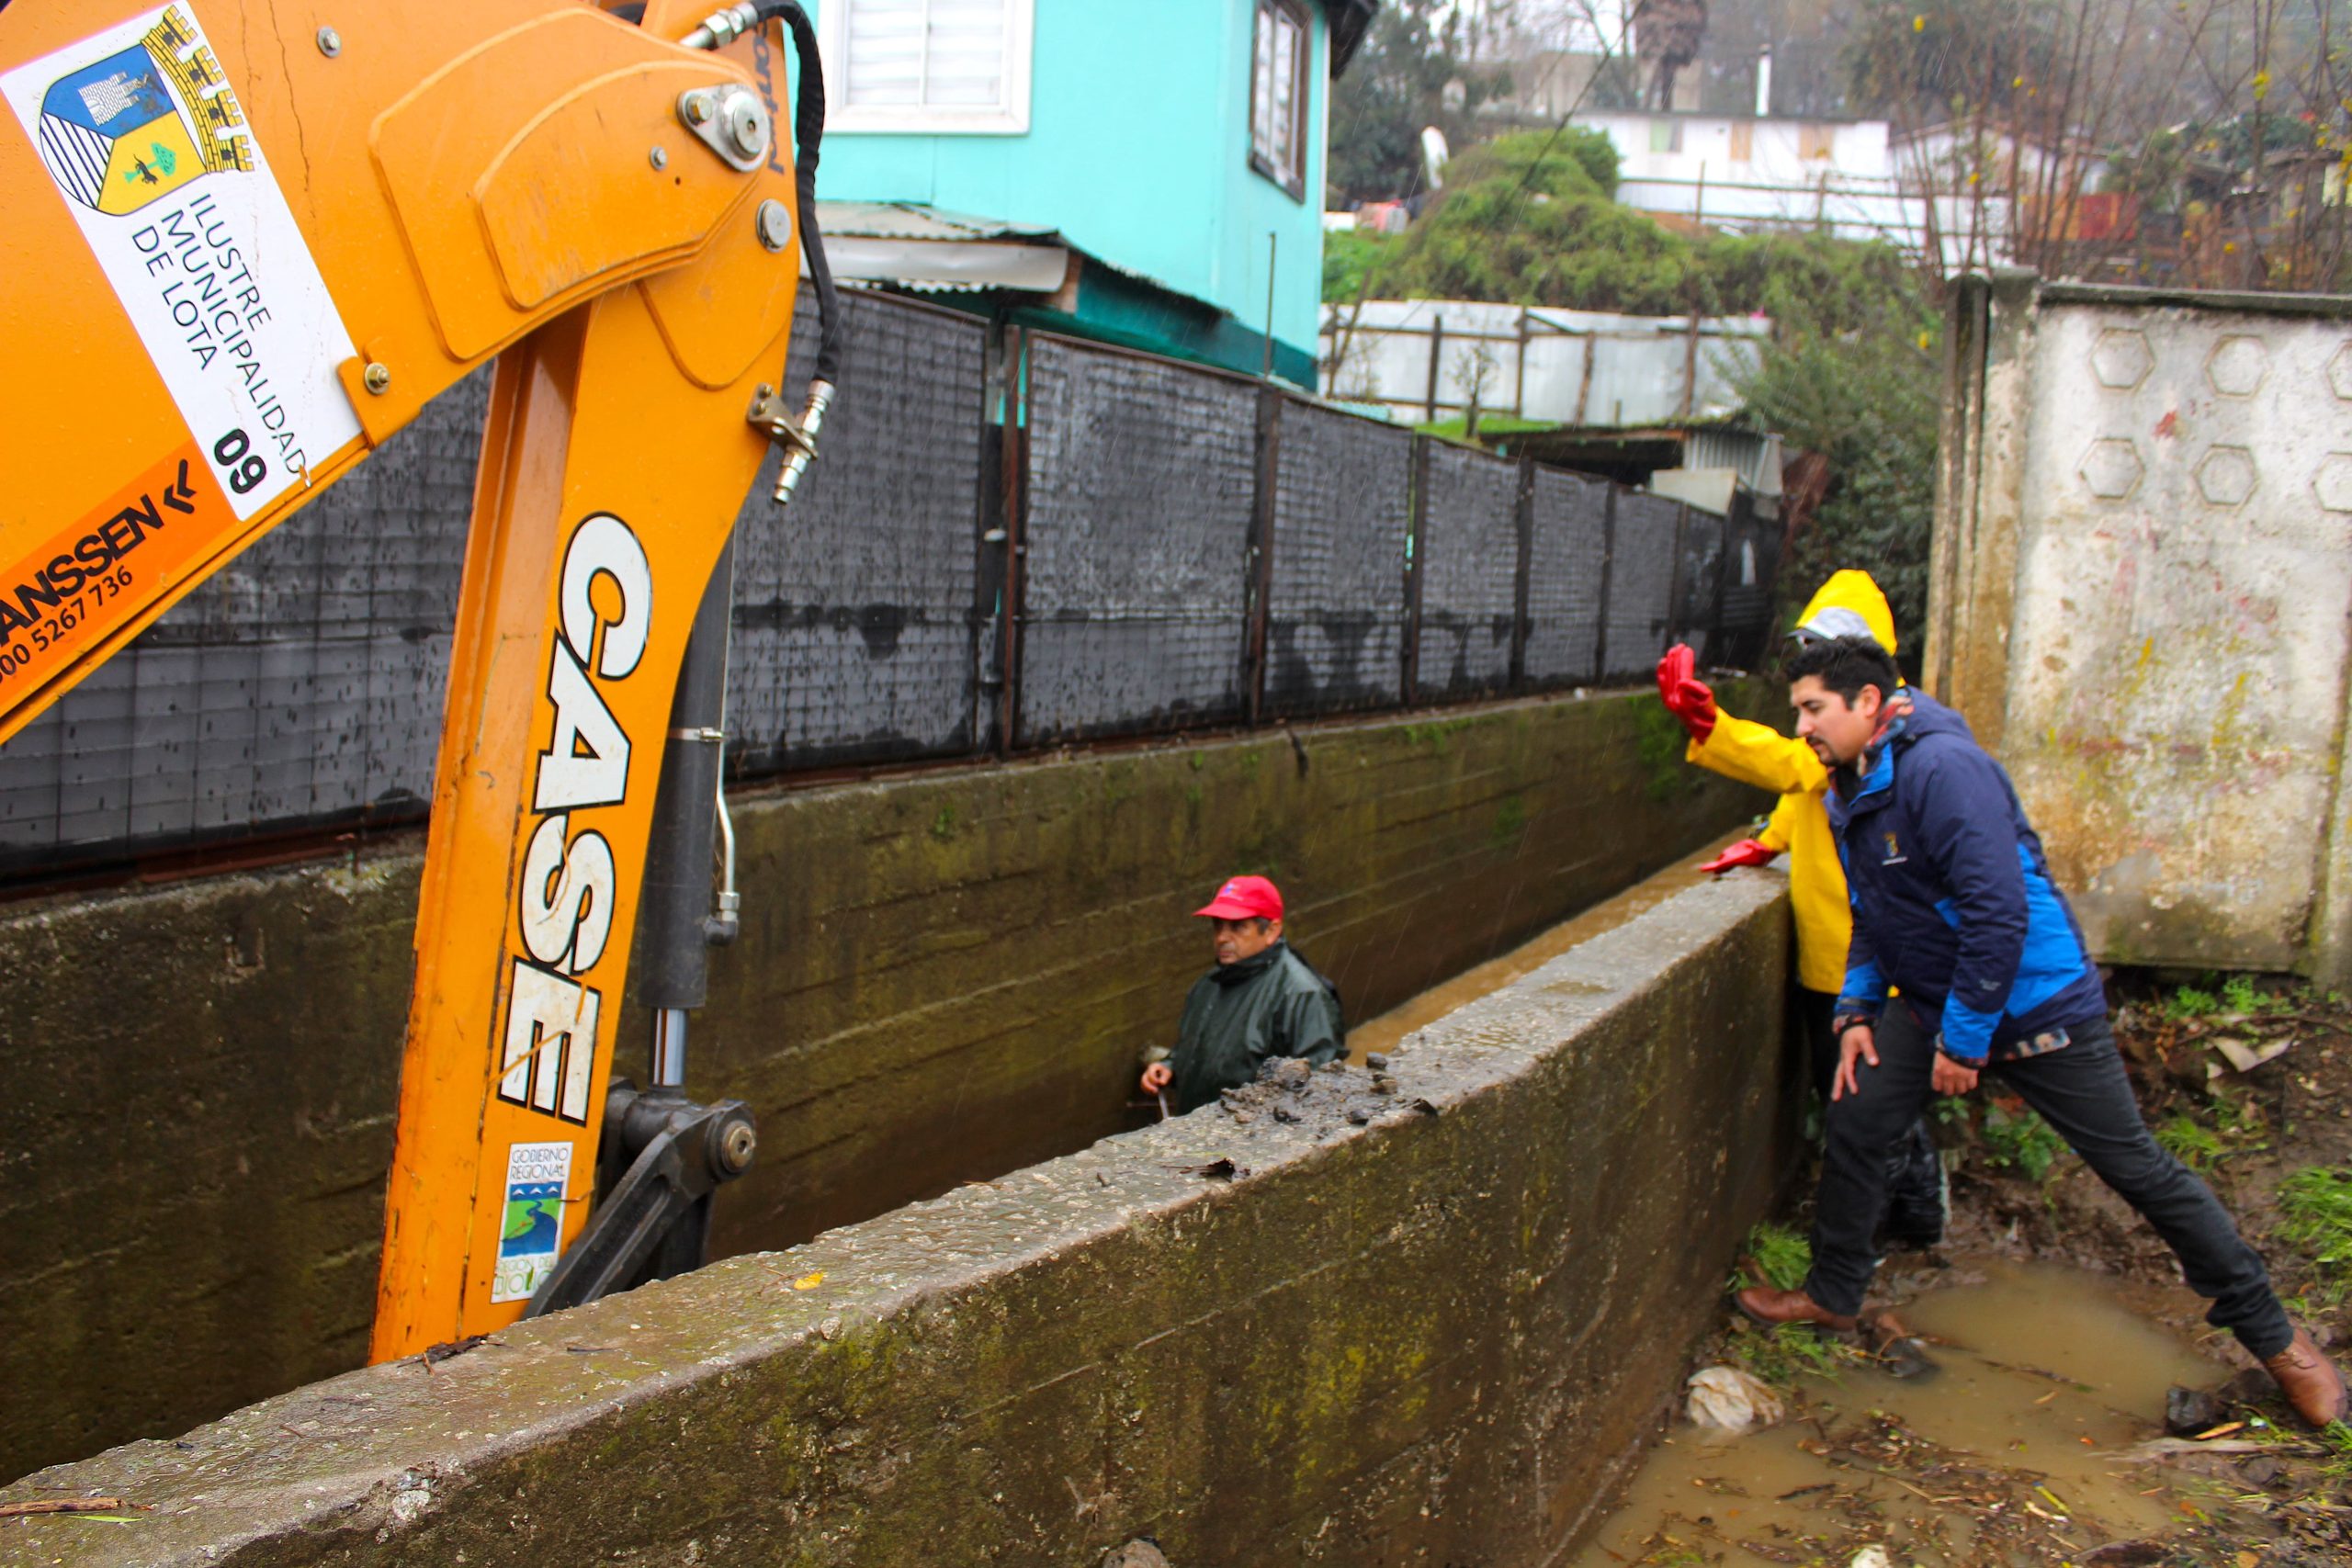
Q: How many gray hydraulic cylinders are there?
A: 1